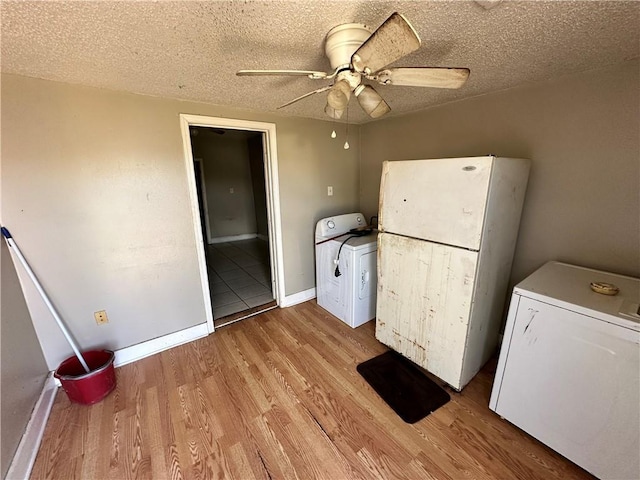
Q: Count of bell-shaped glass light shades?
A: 3